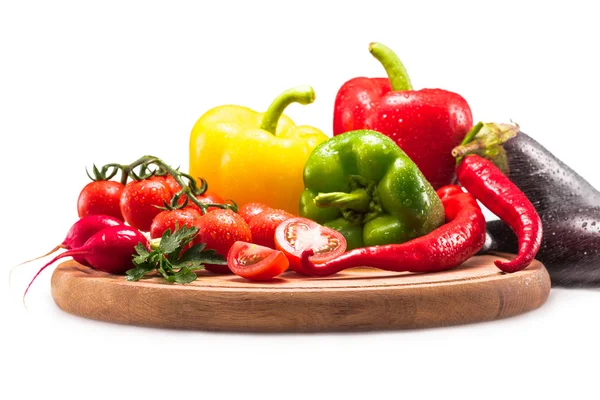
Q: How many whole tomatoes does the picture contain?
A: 8